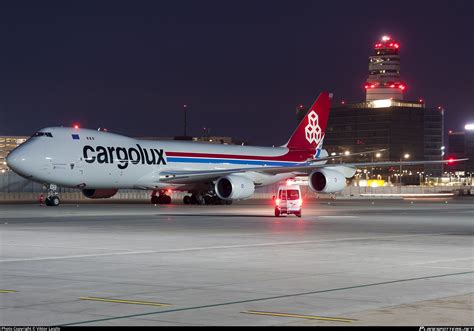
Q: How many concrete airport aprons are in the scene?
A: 1